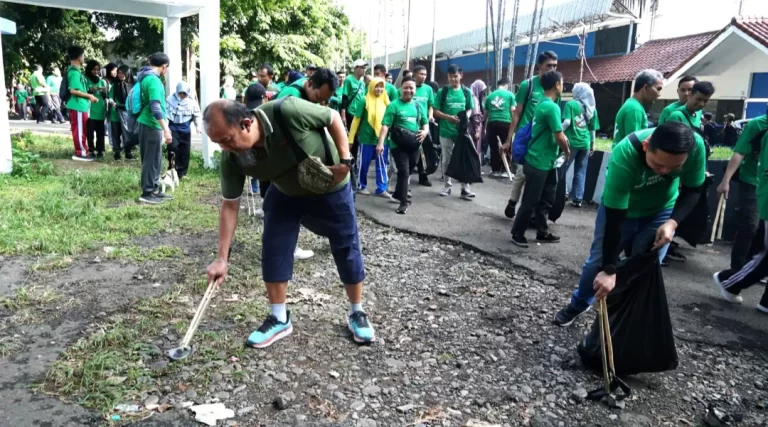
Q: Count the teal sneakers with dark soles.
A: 2